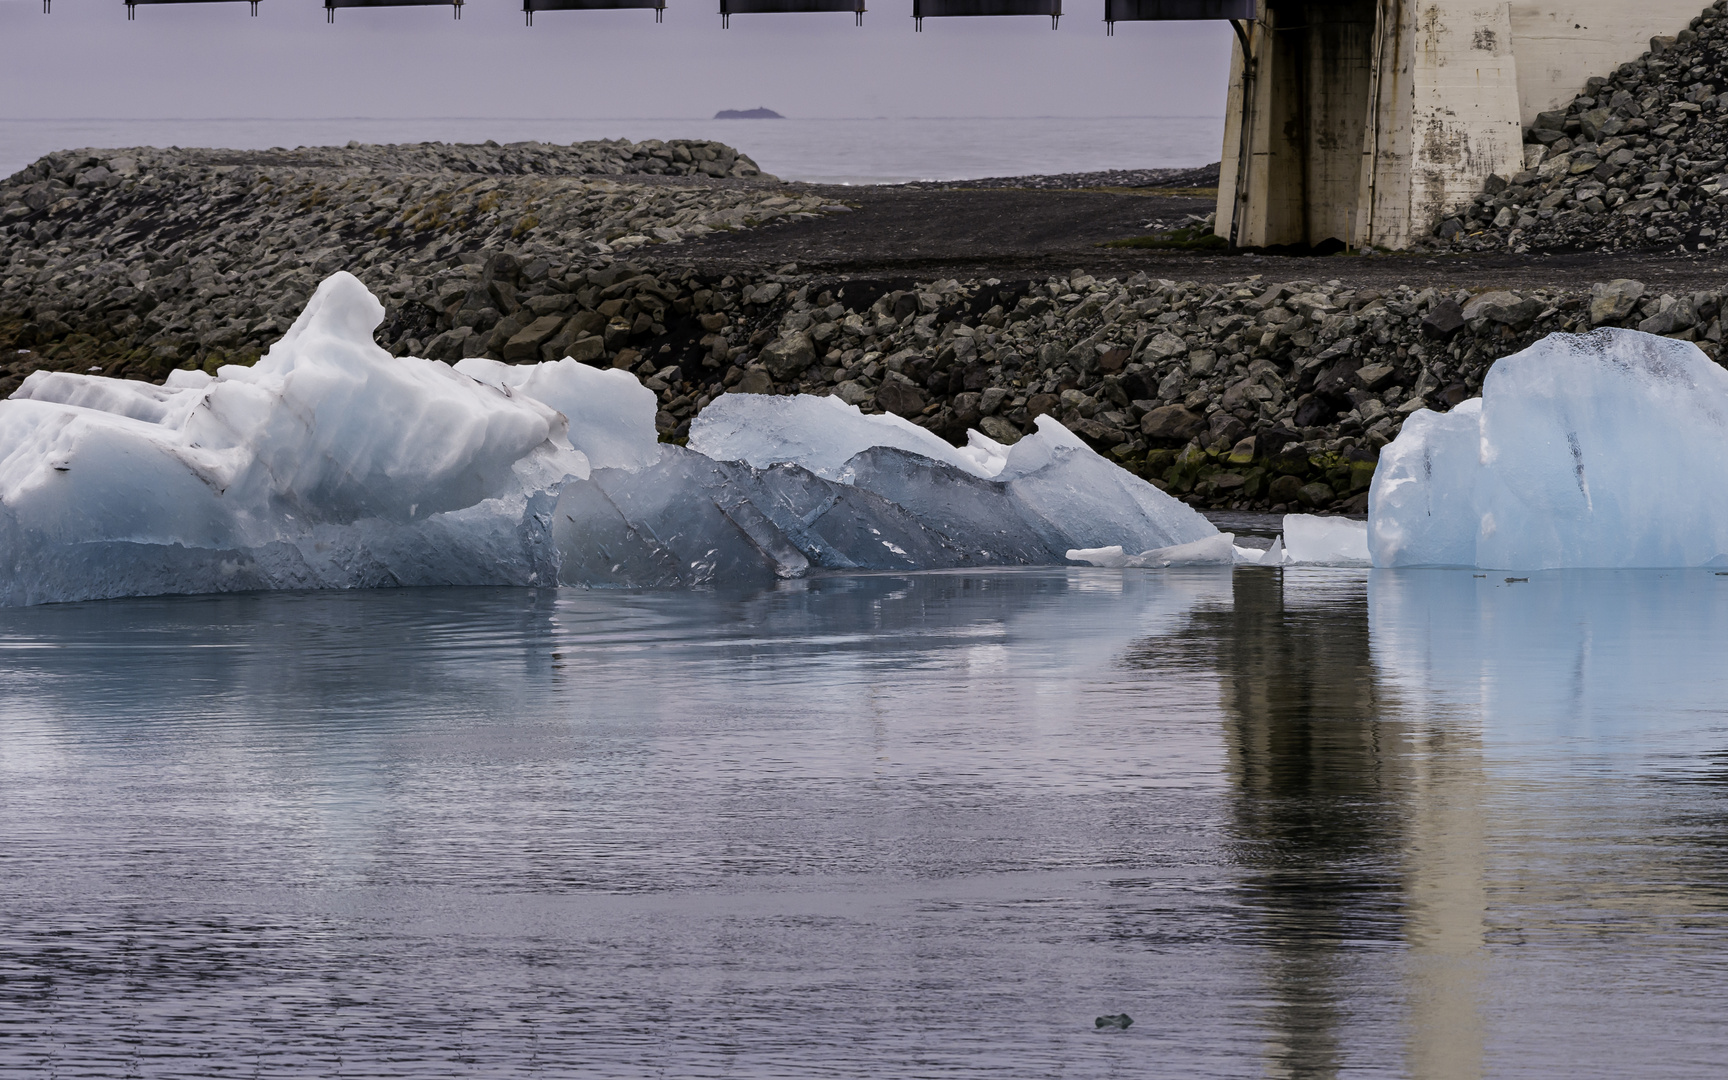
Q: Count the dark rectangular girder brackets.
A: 6